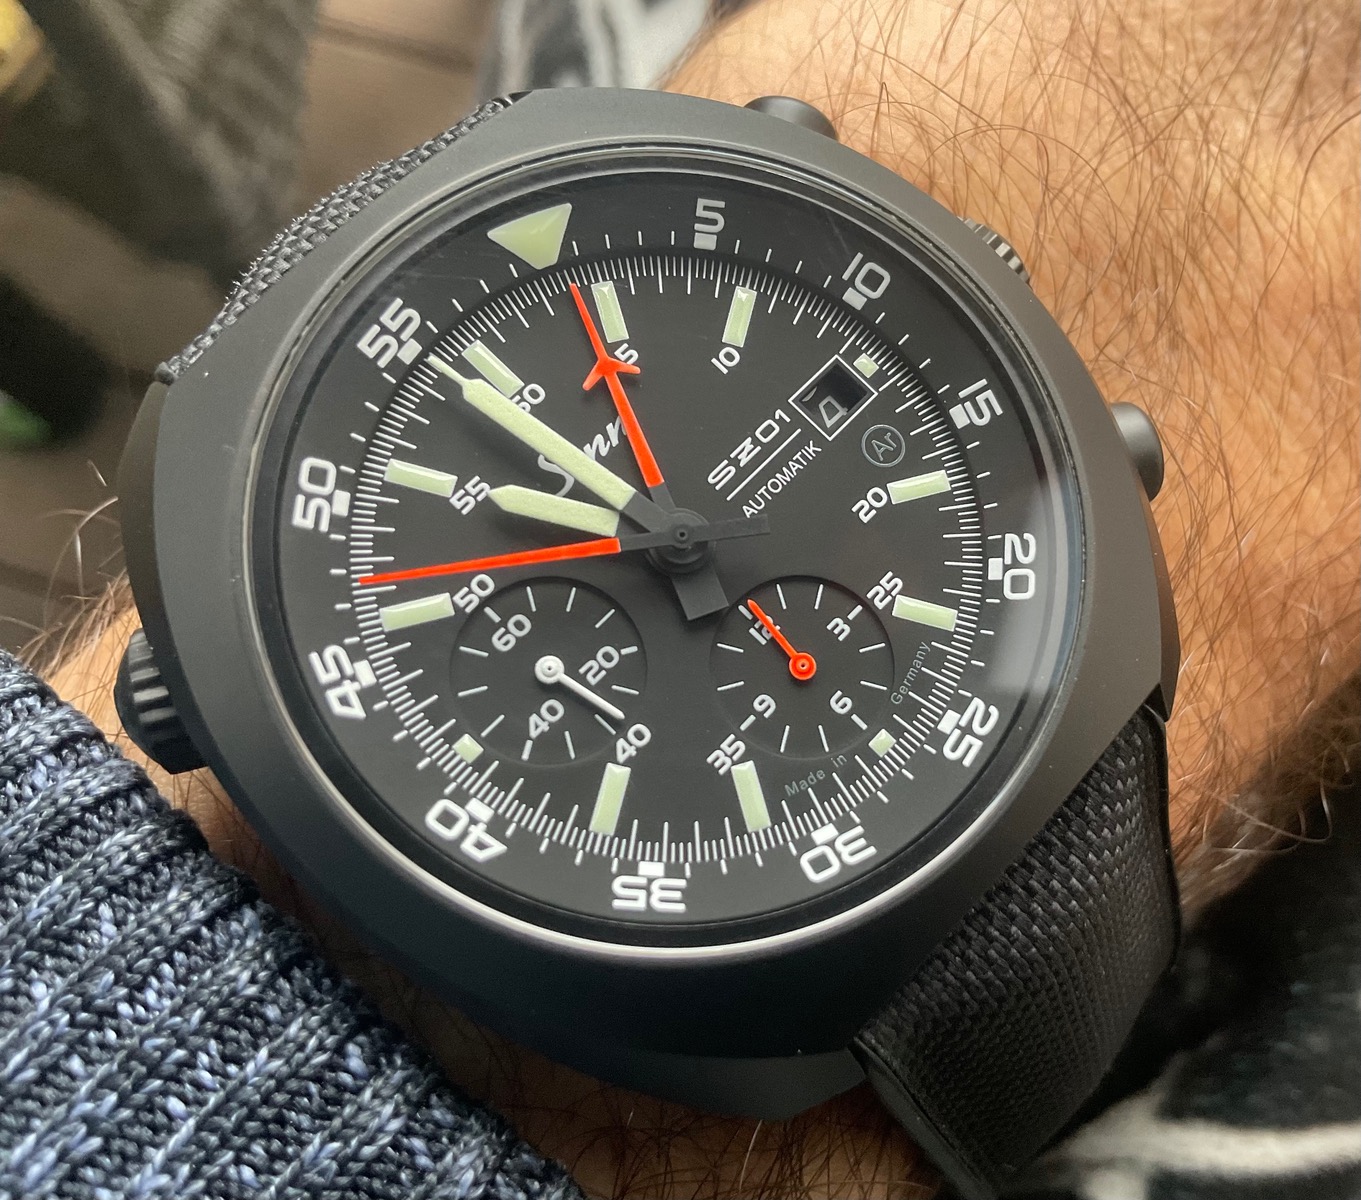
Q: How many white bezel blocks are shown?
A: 11